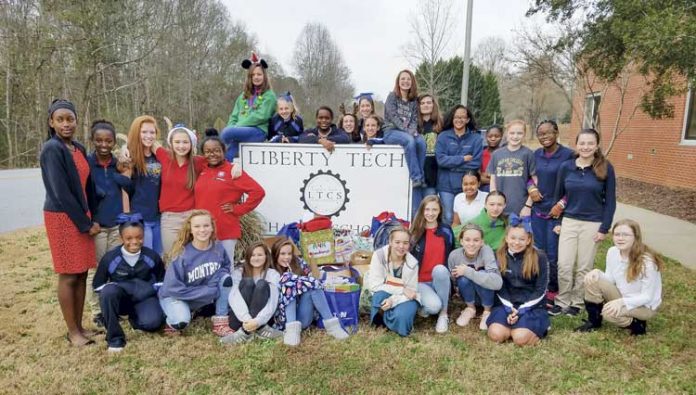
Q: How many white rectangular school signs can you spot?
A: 1